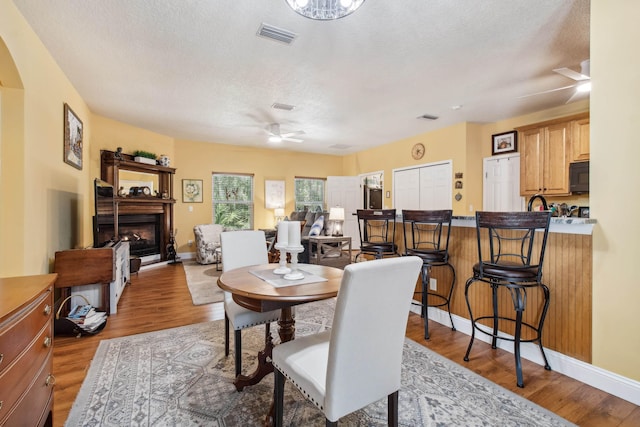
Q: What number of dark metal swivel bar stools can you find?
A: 3